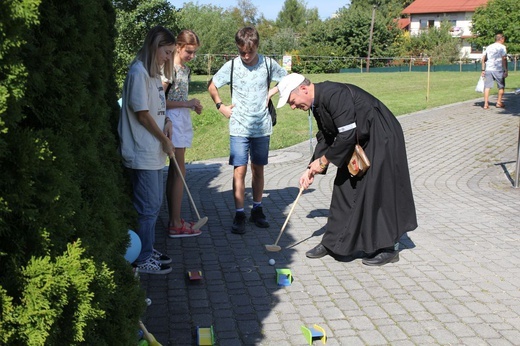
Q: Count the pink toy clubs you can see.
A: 0